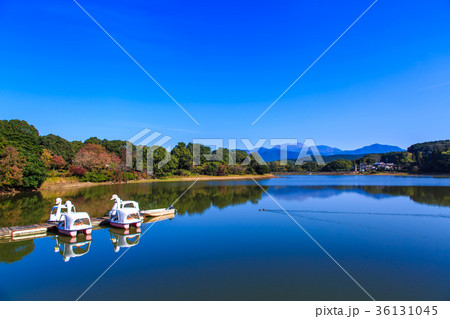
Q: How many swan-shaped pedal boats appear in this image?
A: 4